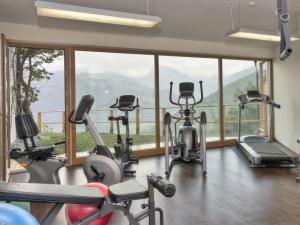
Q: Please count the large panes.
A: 4